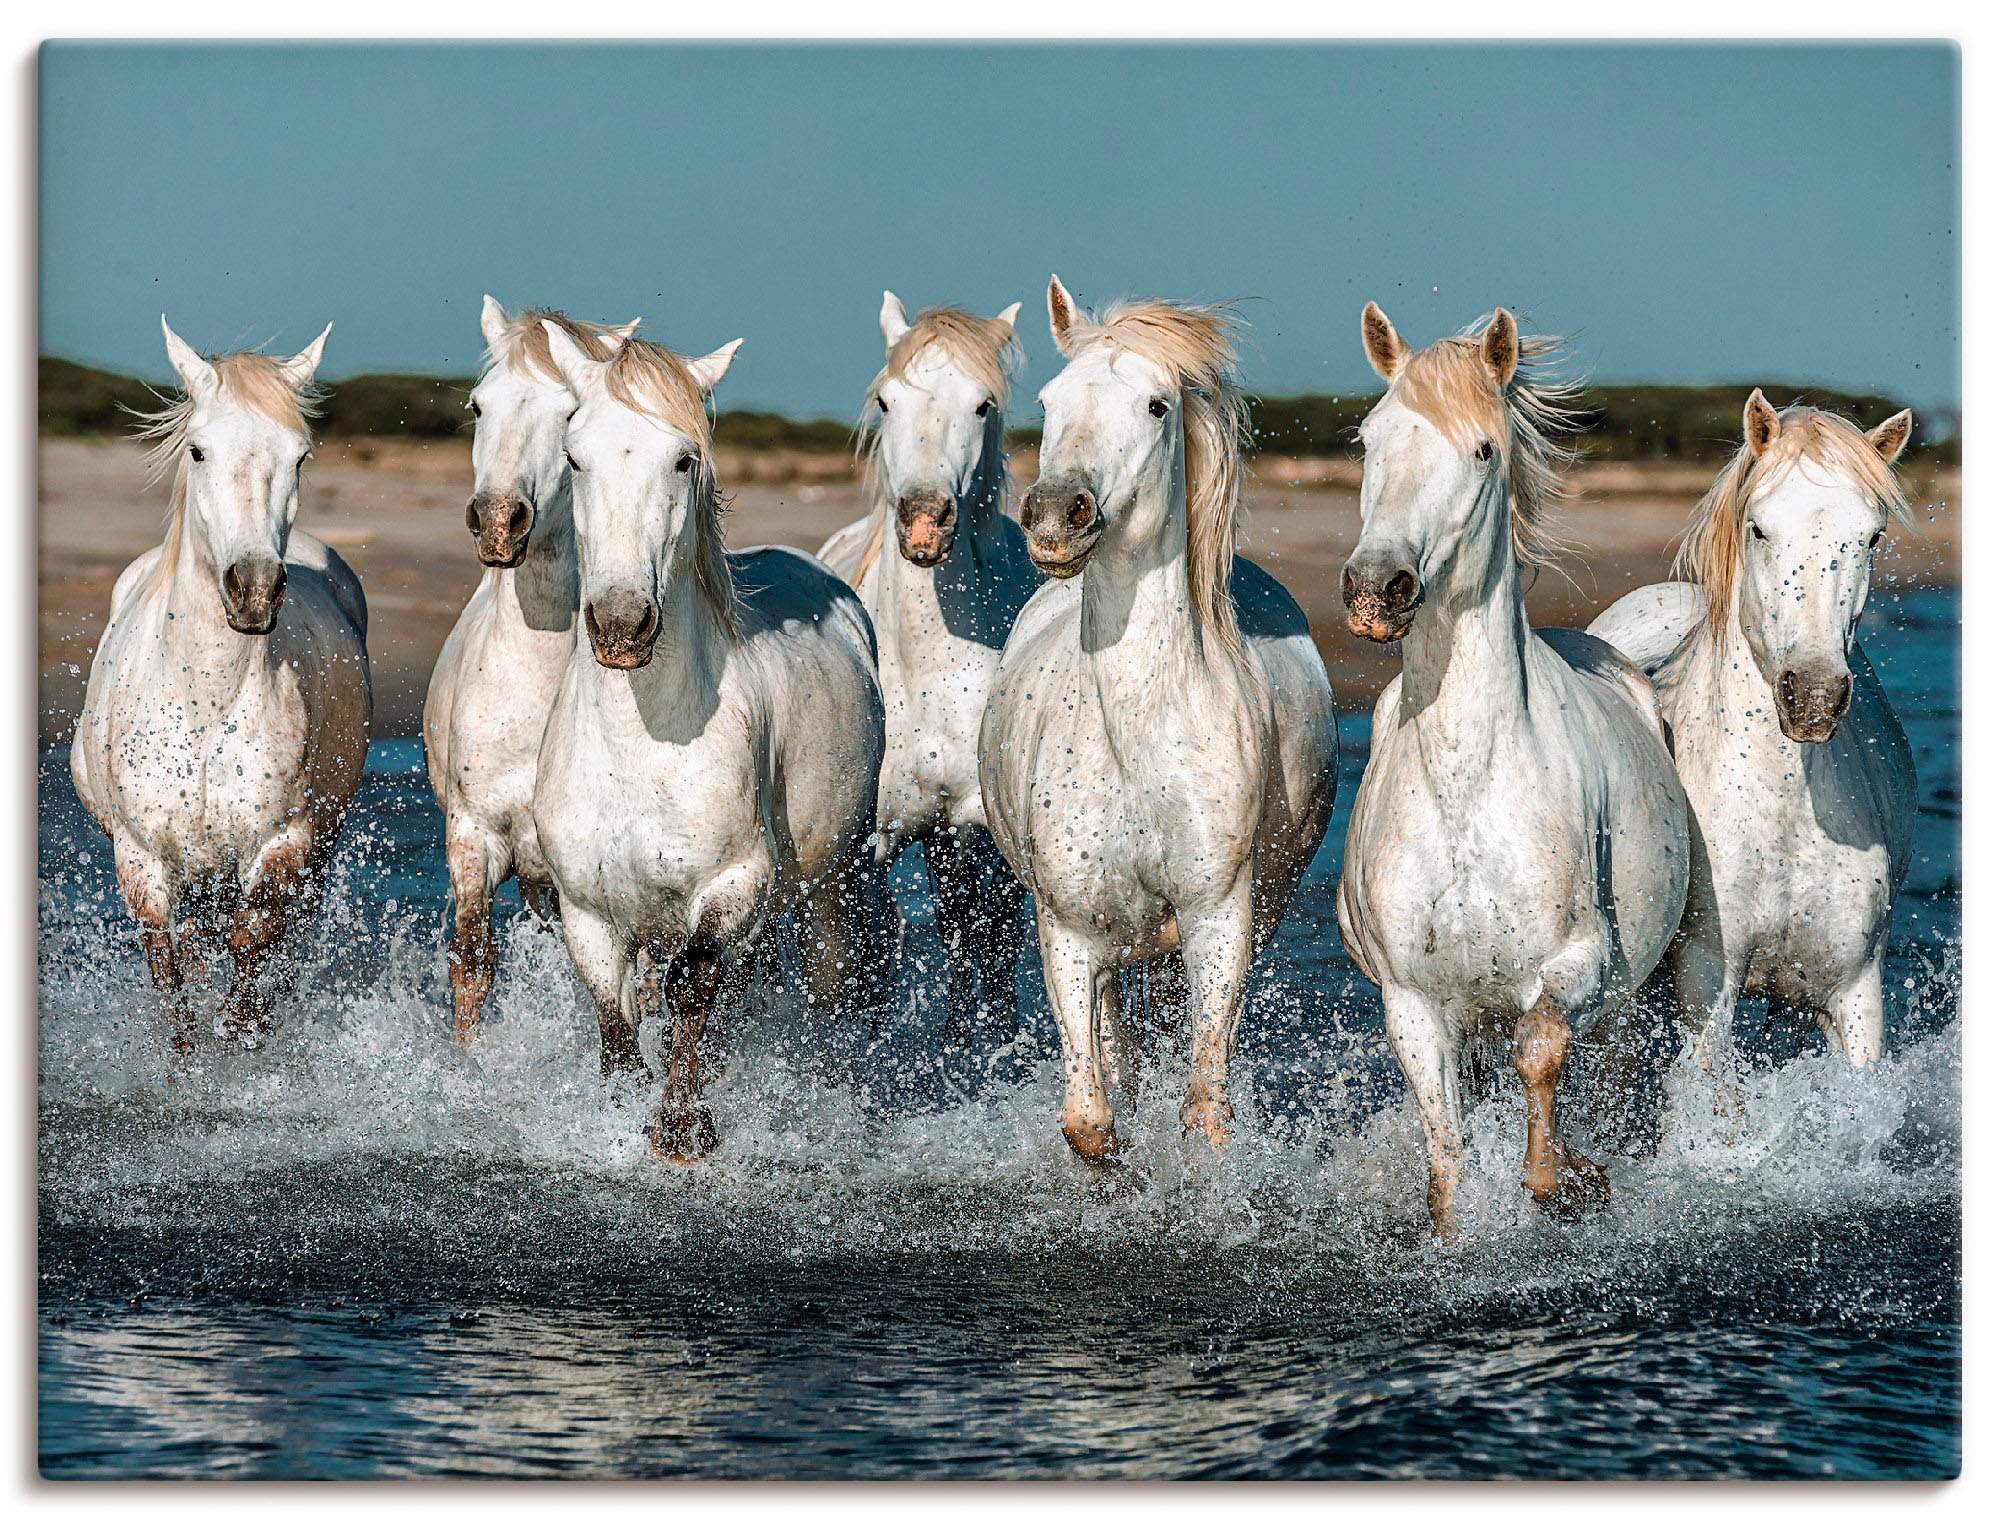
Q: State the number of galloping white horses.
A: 7